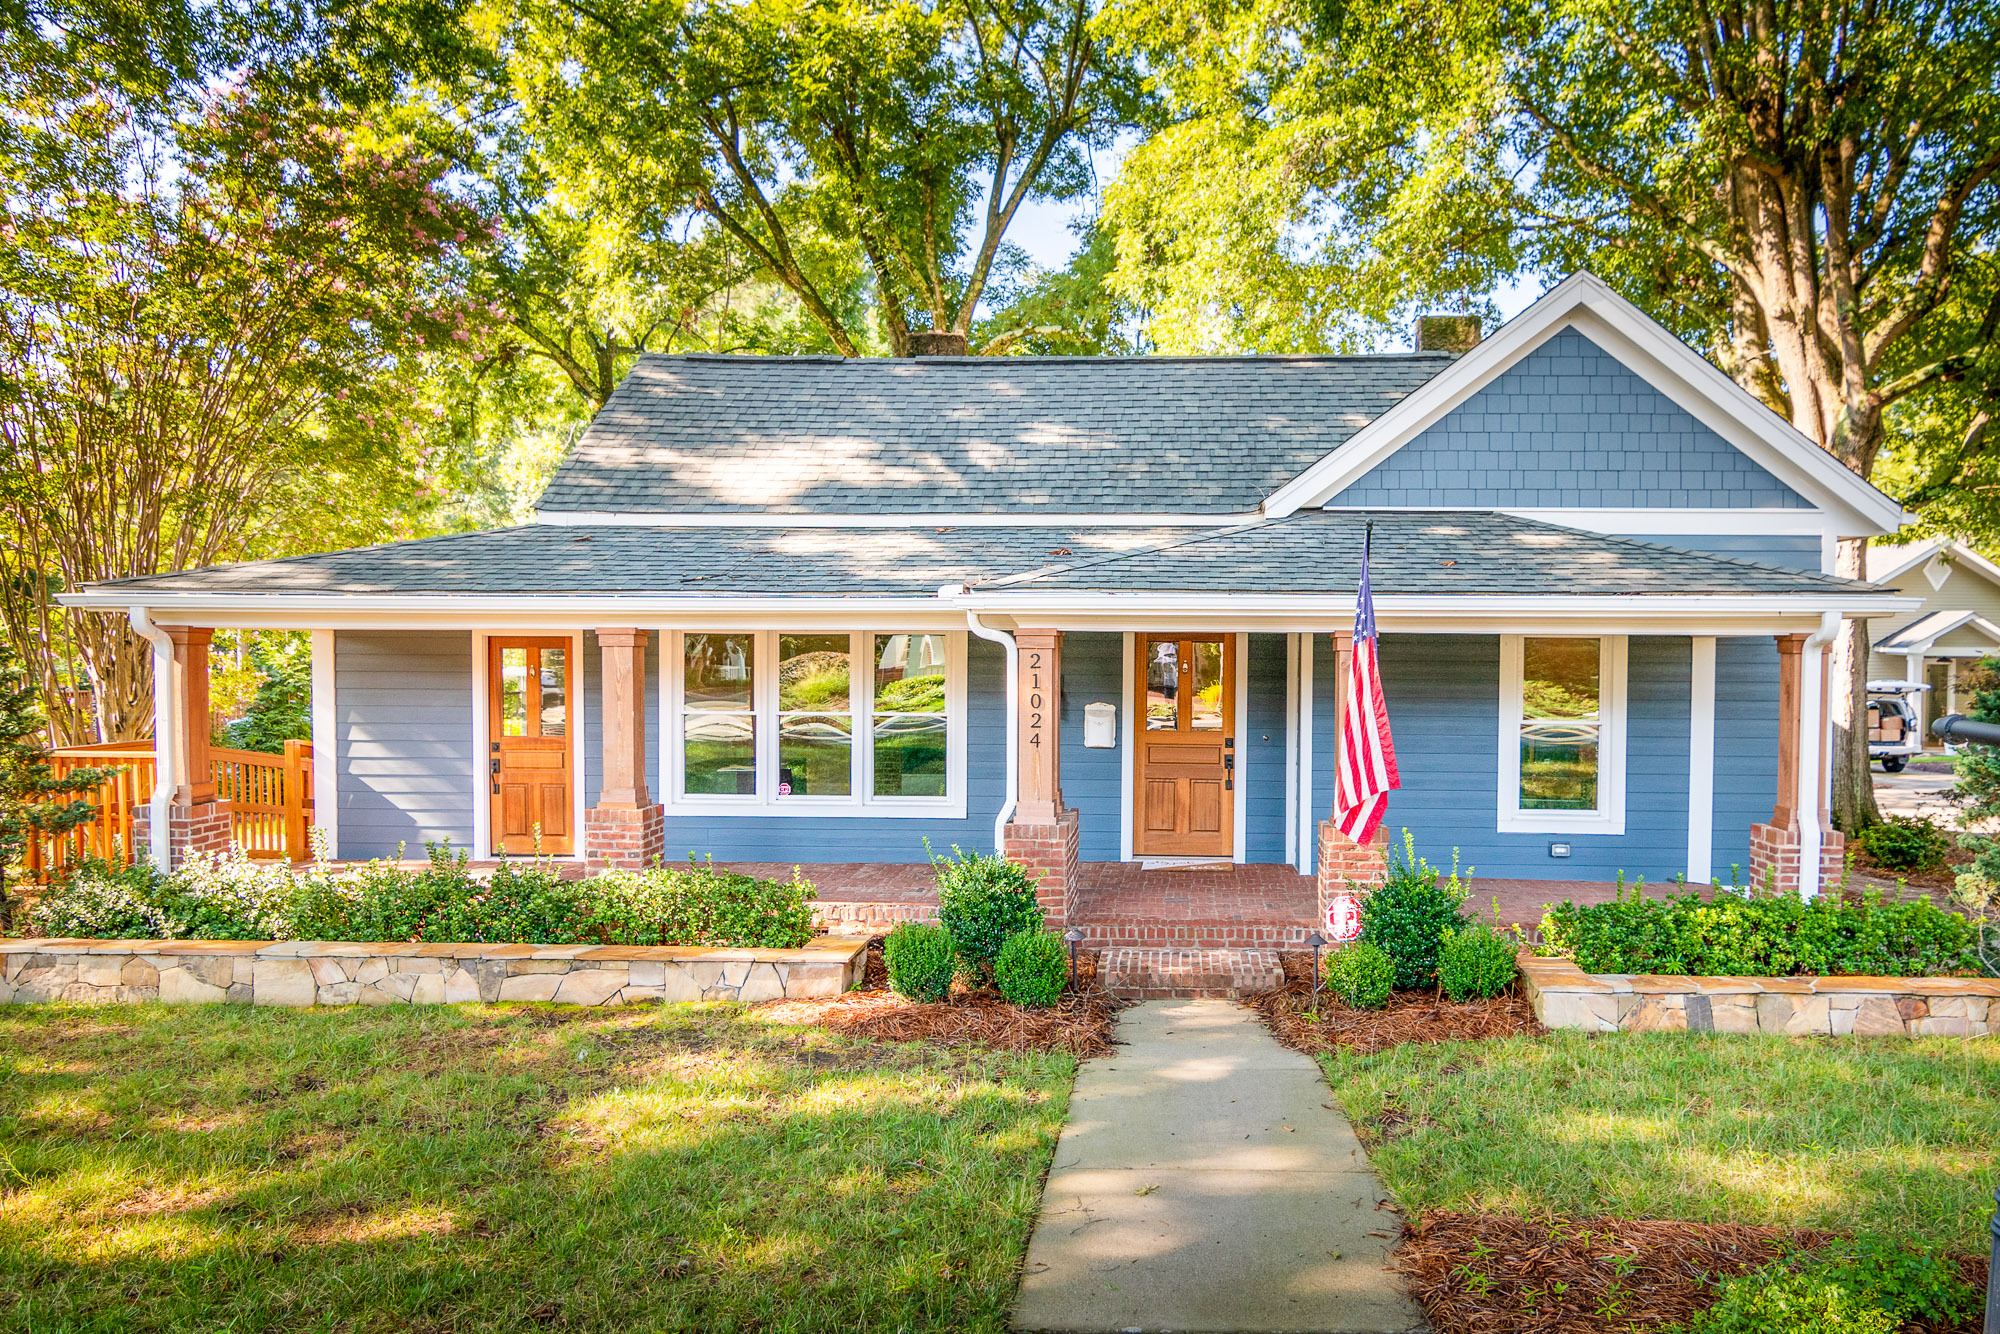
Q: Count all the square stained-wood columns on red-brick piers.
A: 5